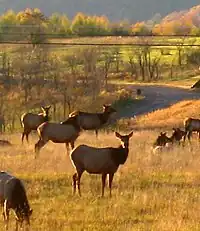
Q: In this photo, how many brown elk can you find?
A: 8